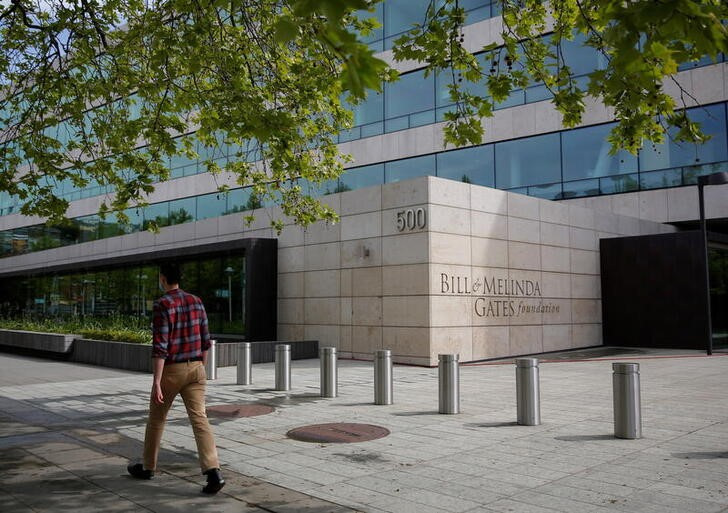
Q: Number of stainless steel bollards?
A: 8